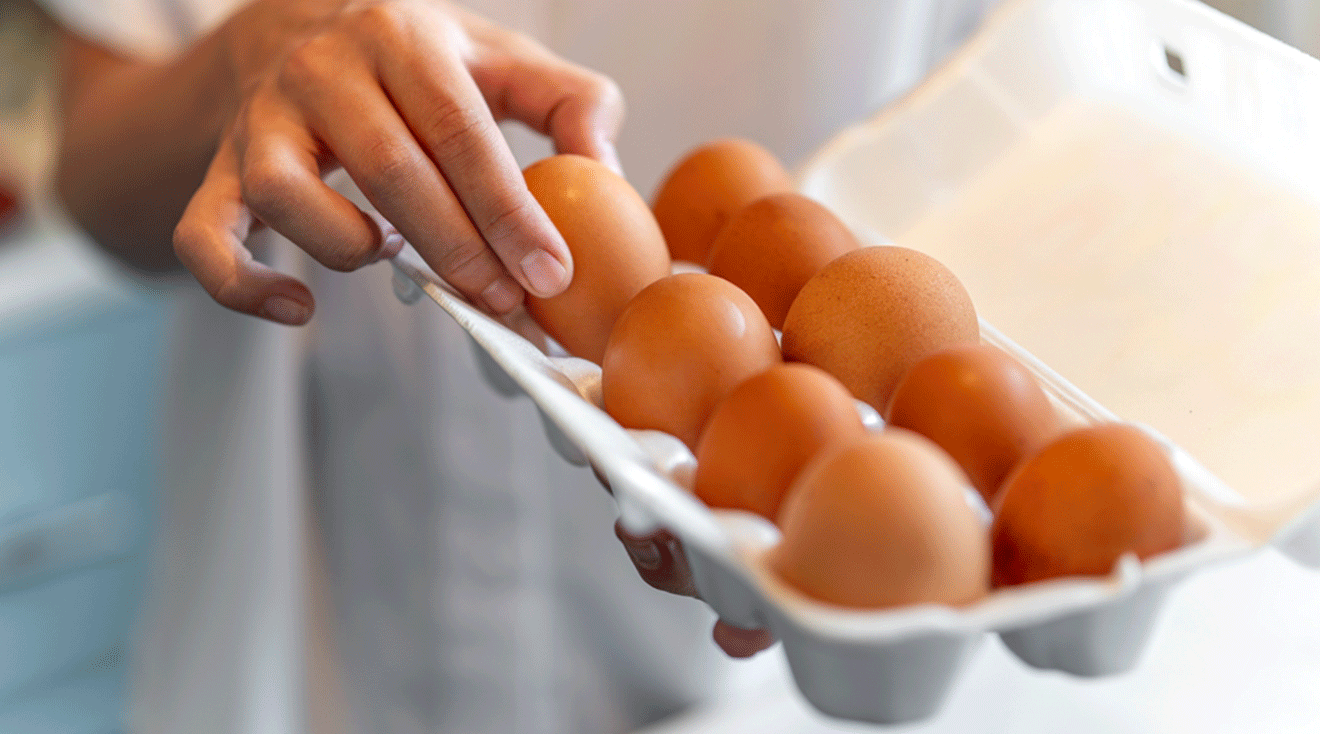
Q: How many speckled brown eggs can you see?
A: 1